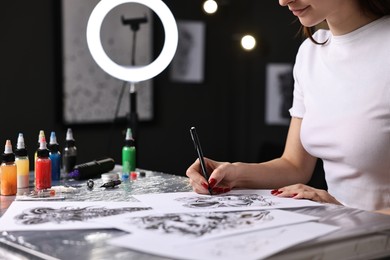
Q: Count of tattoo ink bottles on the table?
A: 7